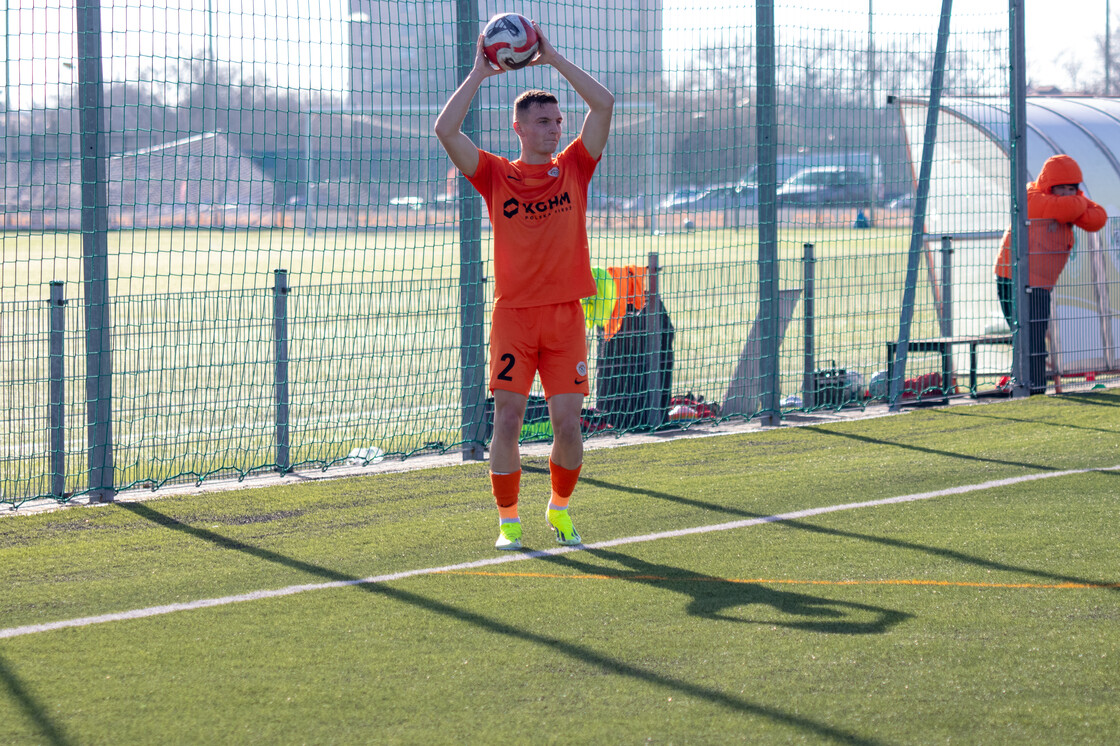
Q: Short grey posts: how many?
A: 5